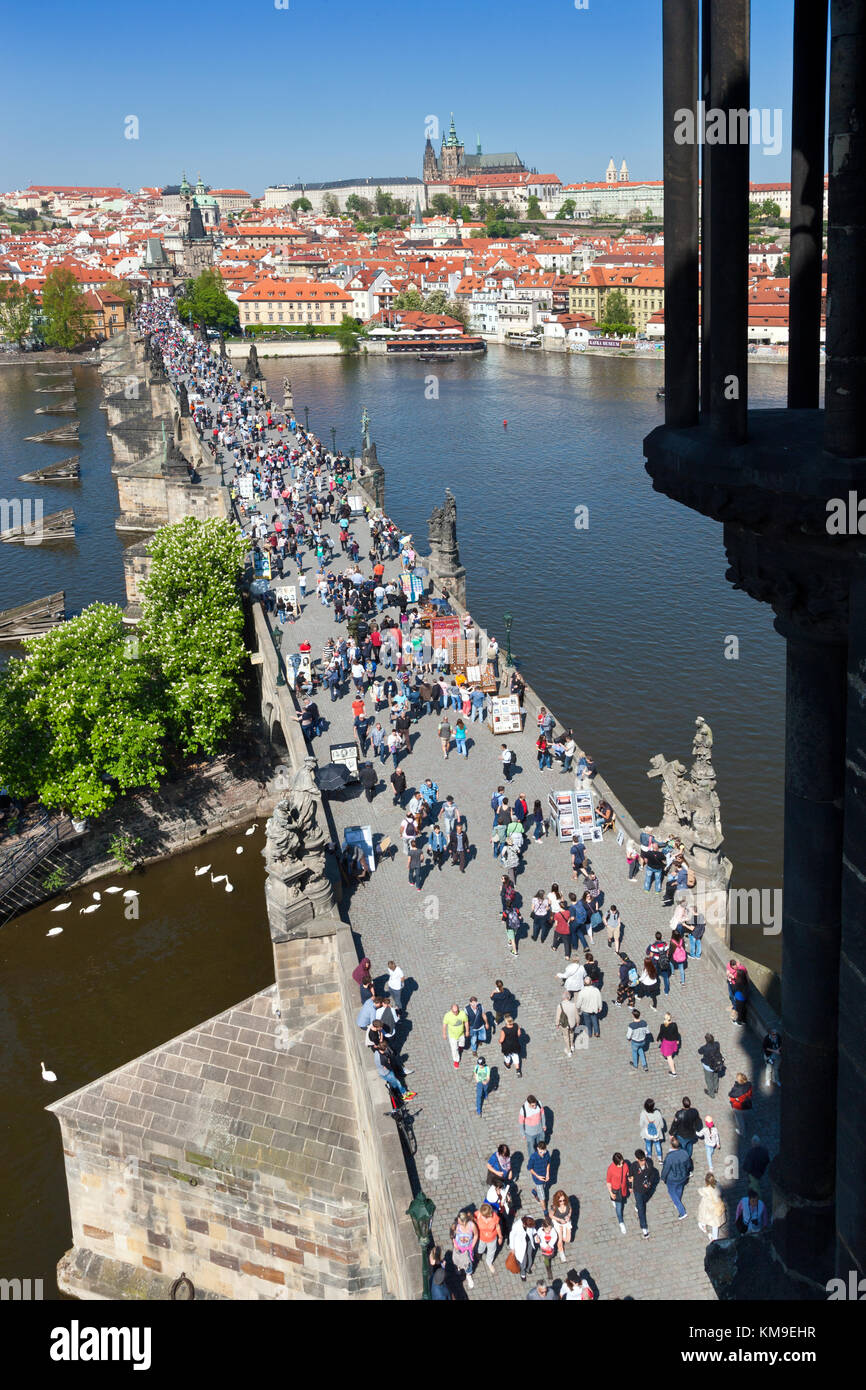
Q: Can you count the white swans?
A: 12